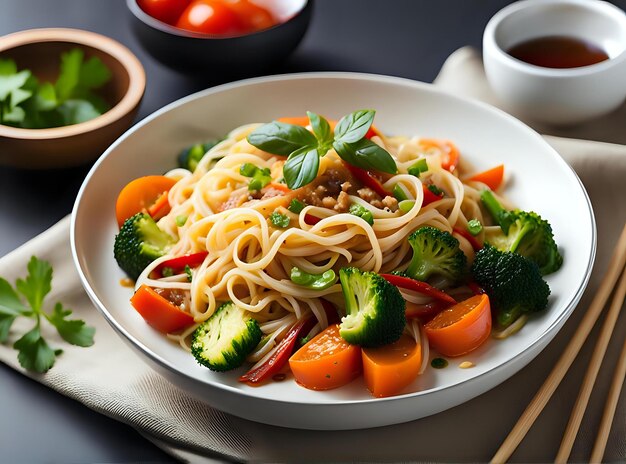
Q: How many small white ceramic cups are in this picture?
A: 1